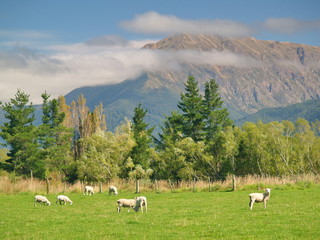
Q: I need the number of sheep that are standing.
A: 7